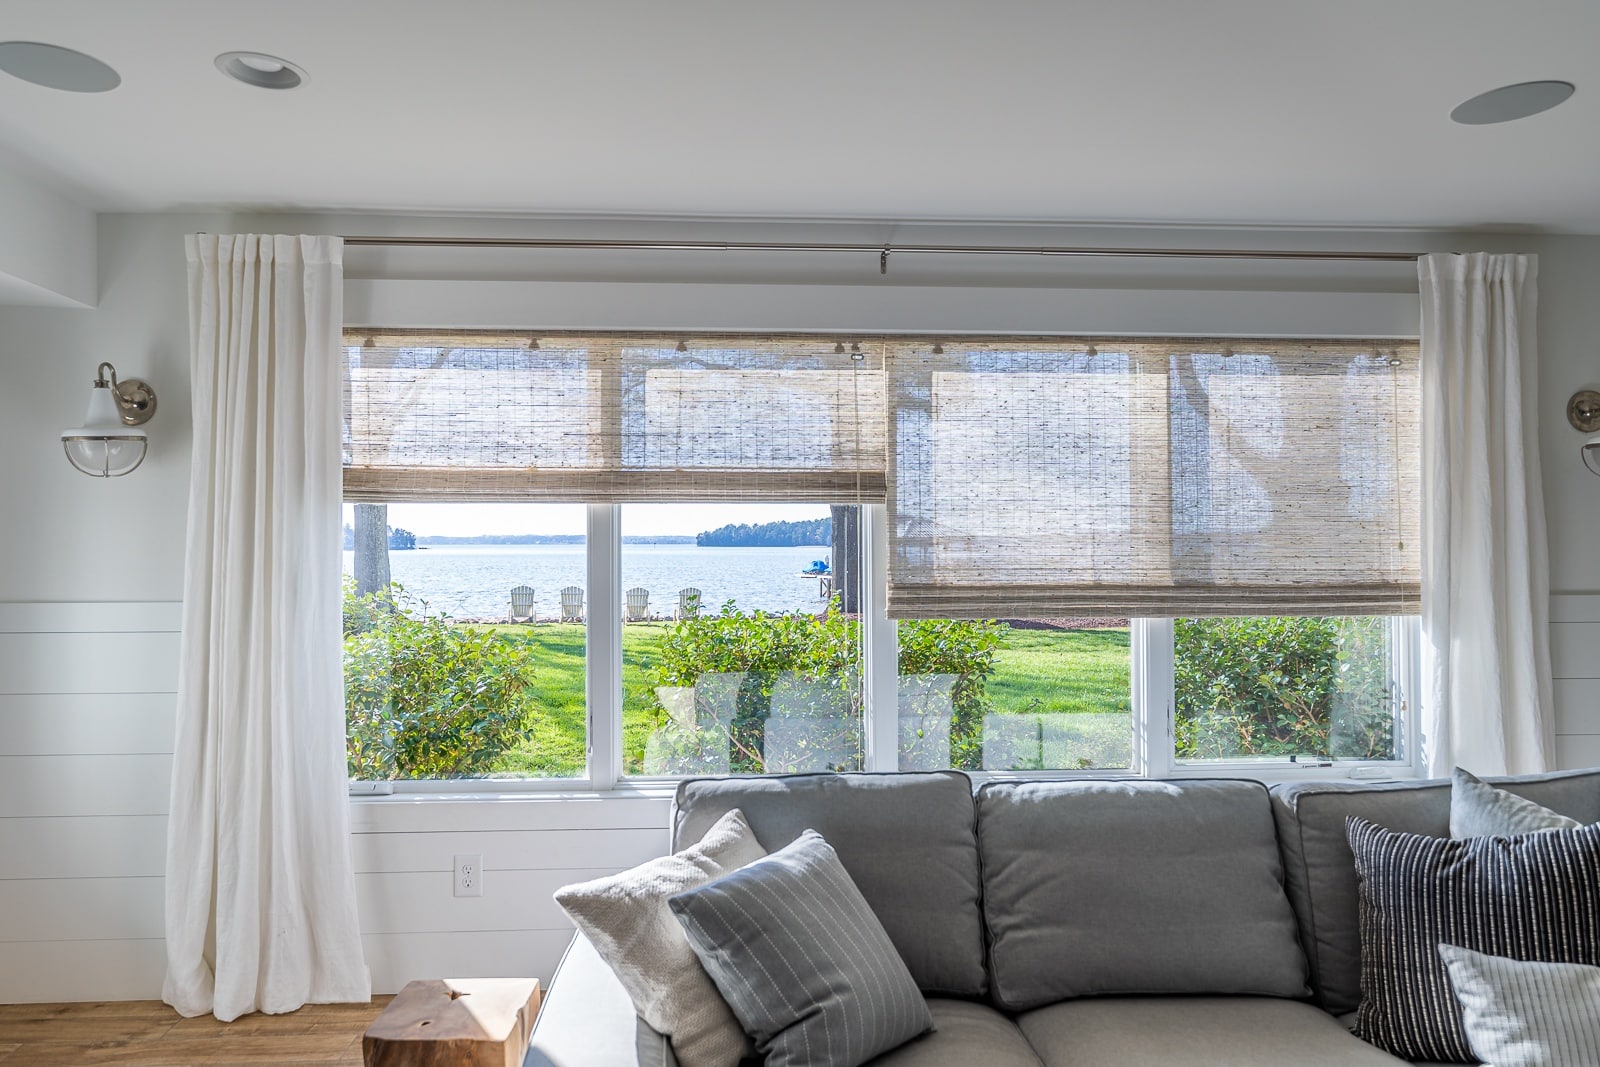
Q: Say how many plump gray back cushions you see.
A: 3